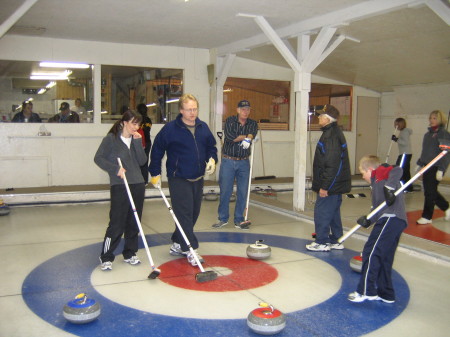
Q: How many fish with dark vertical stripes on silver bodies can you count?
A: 0